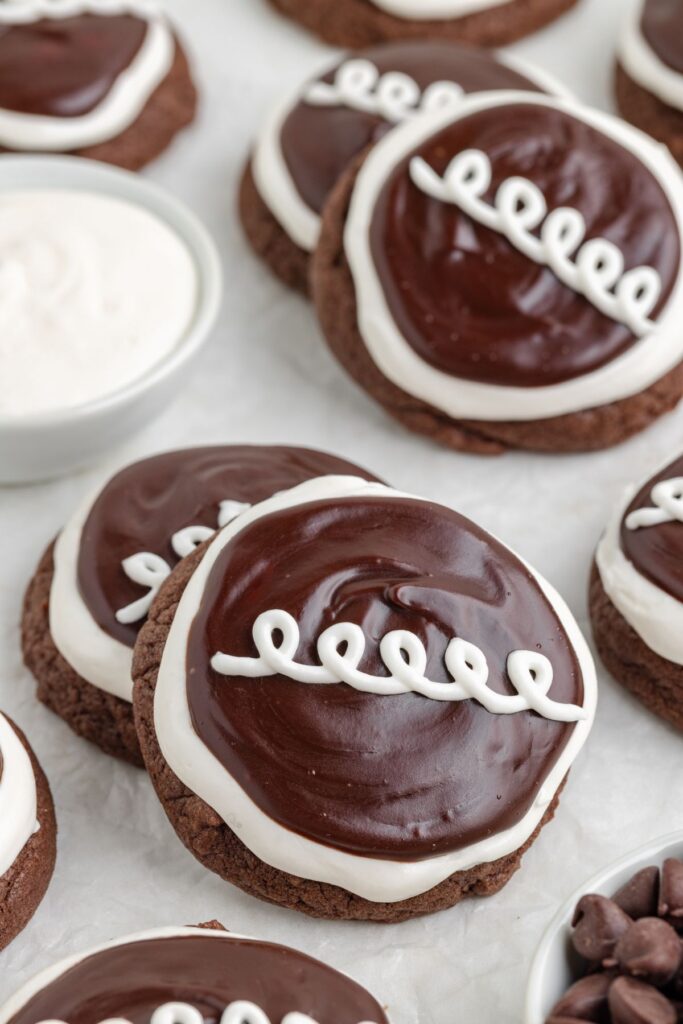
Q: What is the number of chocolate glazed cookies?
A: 10